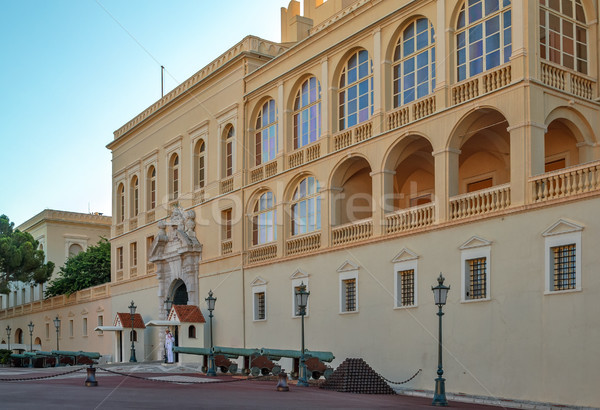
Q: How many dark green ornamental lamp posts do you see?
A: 8